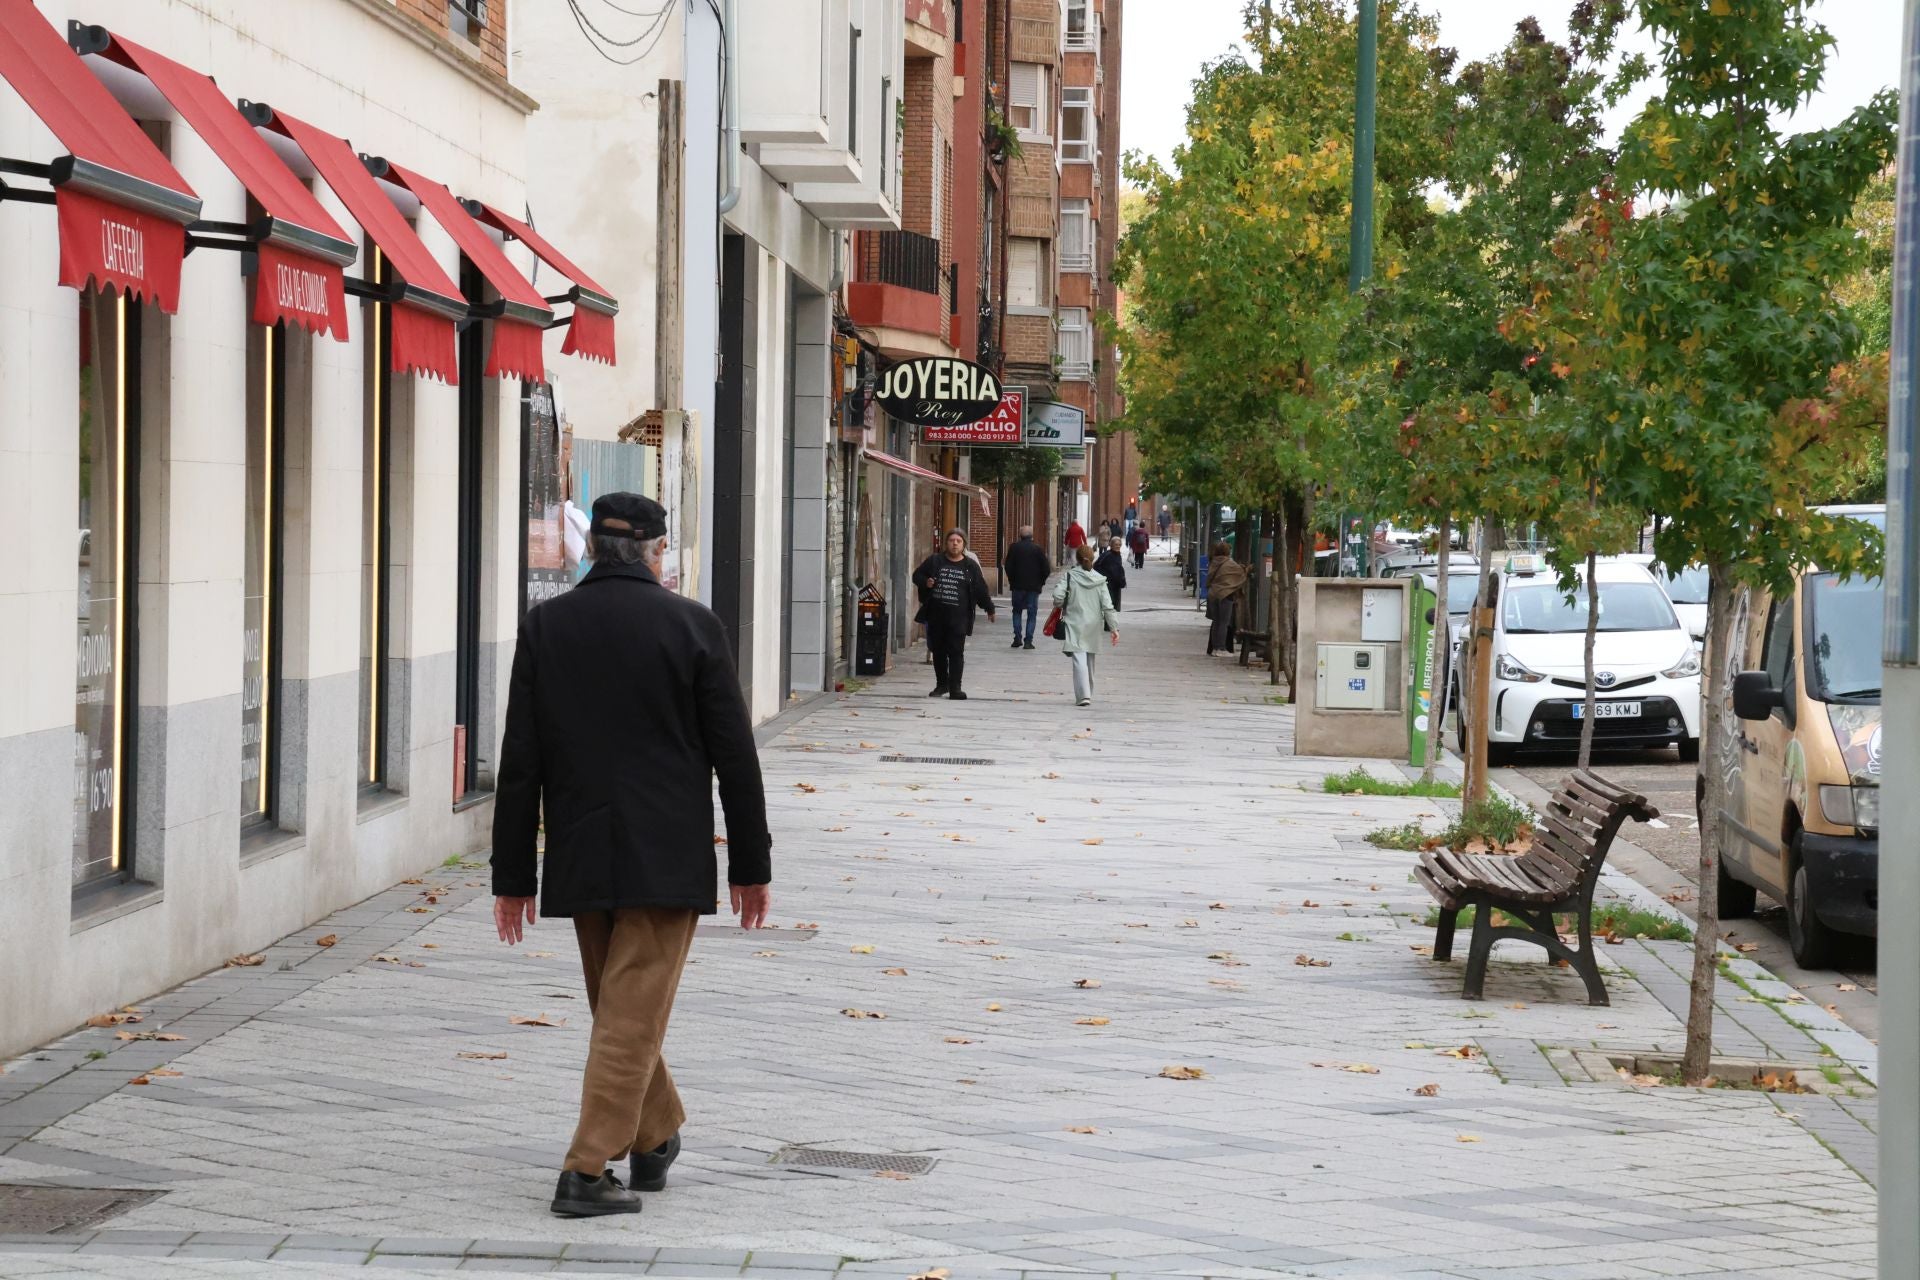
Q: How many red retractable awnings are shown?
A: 5